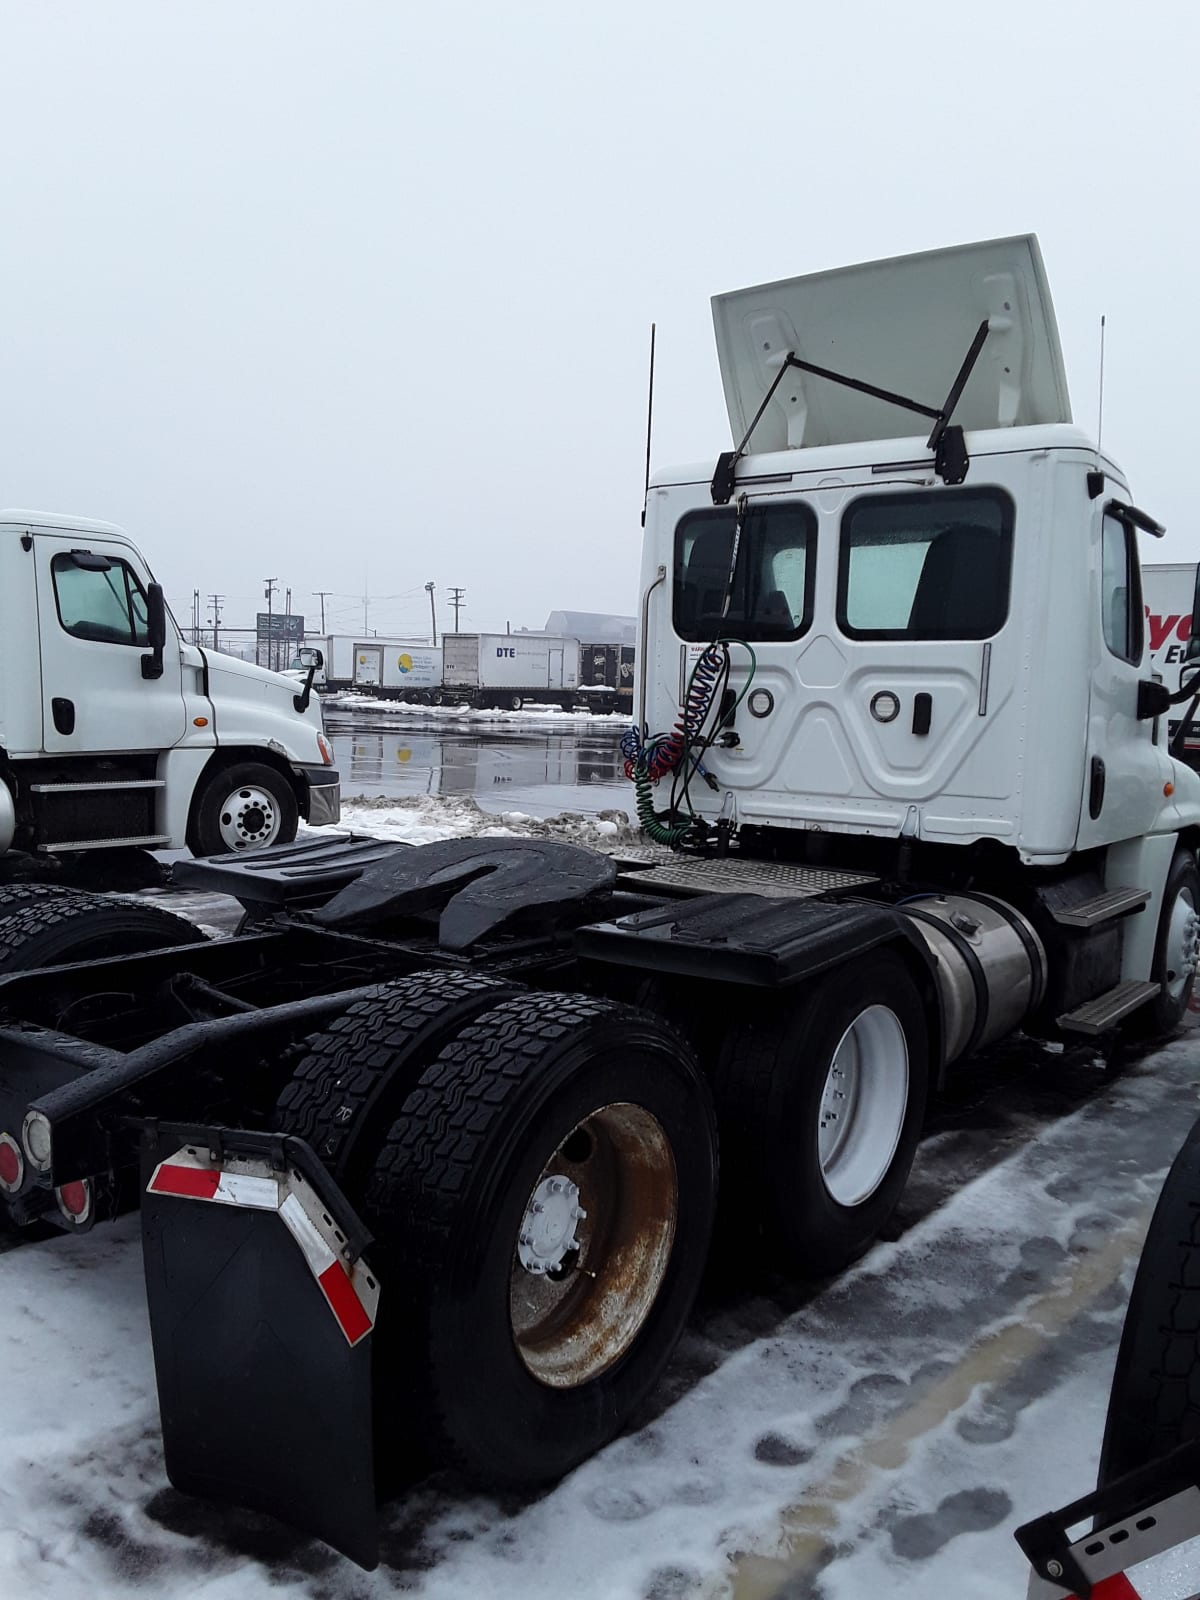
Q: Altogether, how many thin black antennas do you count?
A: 2